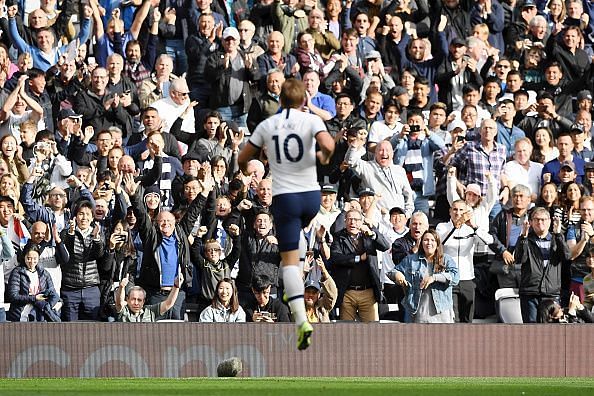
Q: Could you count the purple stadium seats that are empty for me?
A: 0